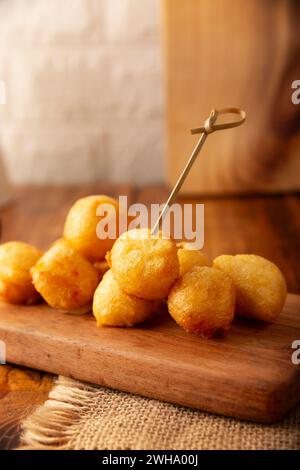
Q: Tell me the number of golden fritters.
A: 8